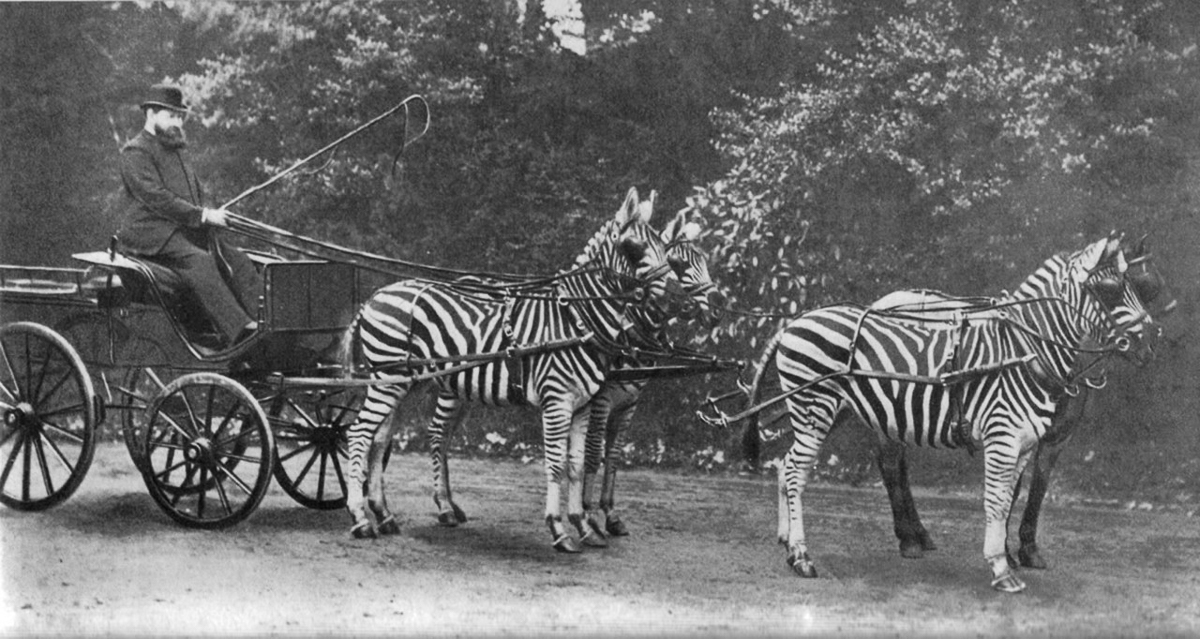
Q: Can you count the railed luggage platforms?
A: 1